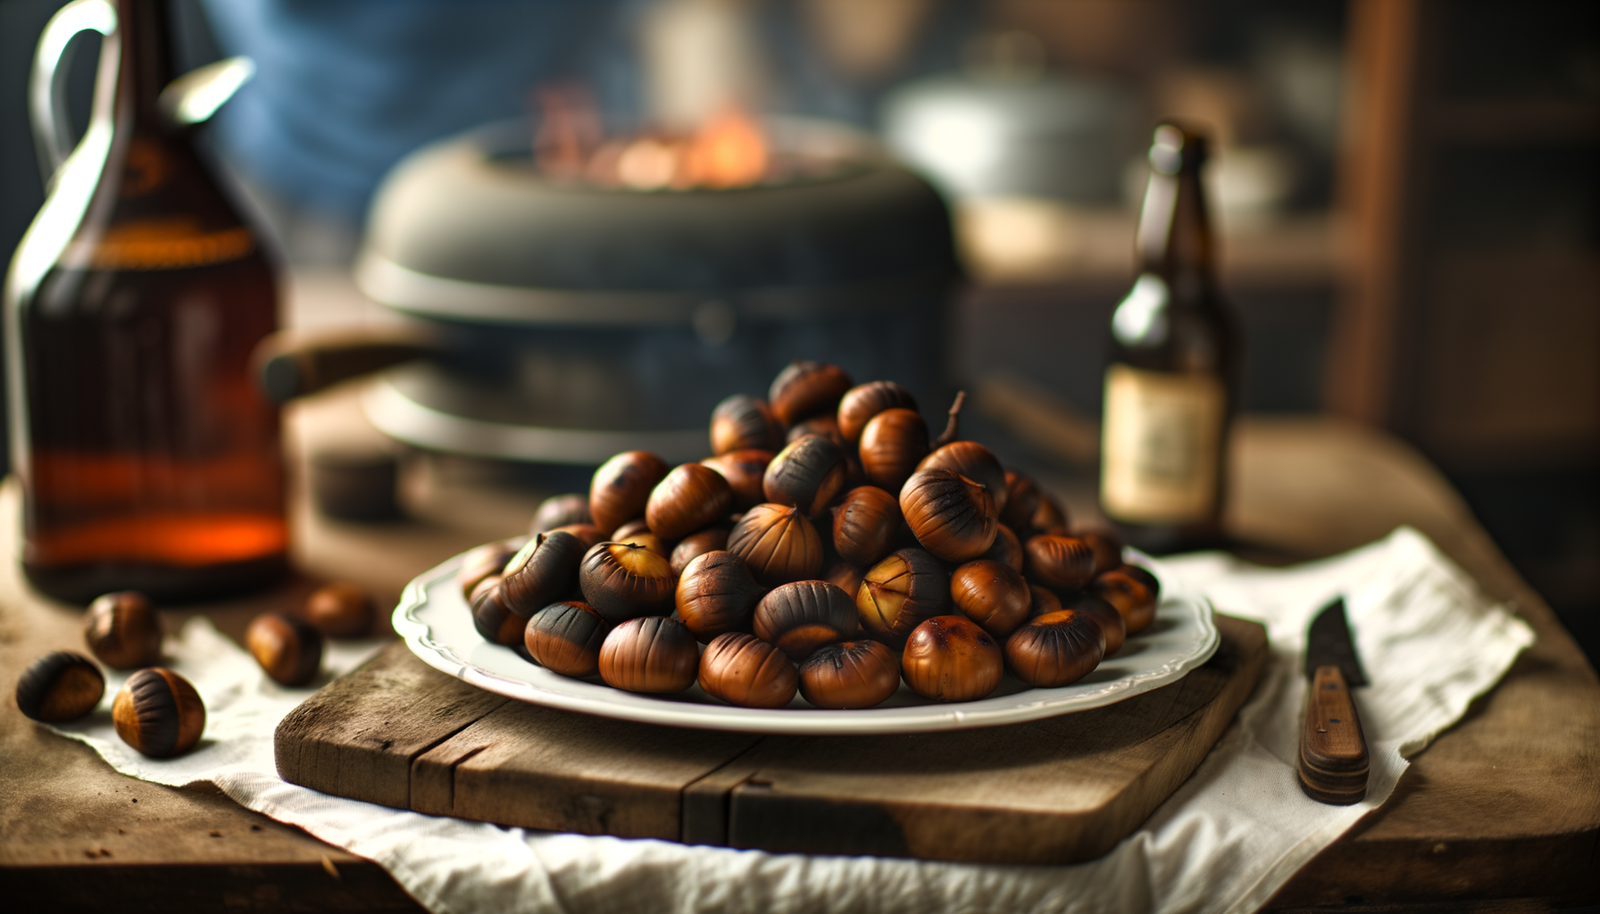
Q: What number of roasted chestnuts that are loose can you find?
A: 5